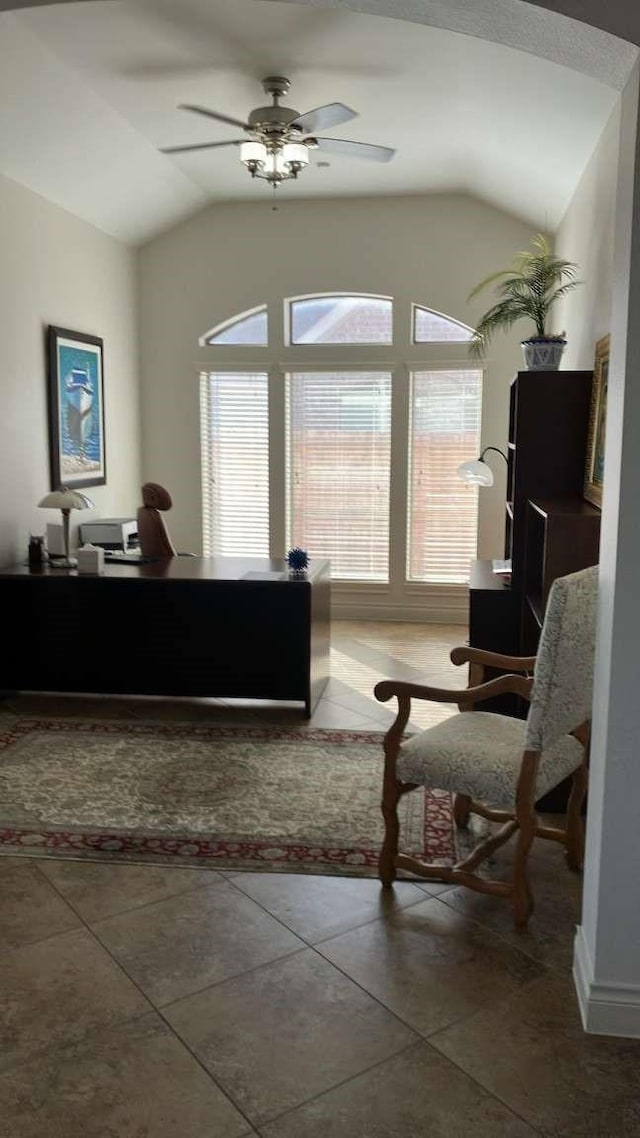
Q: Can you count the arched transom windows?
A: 3